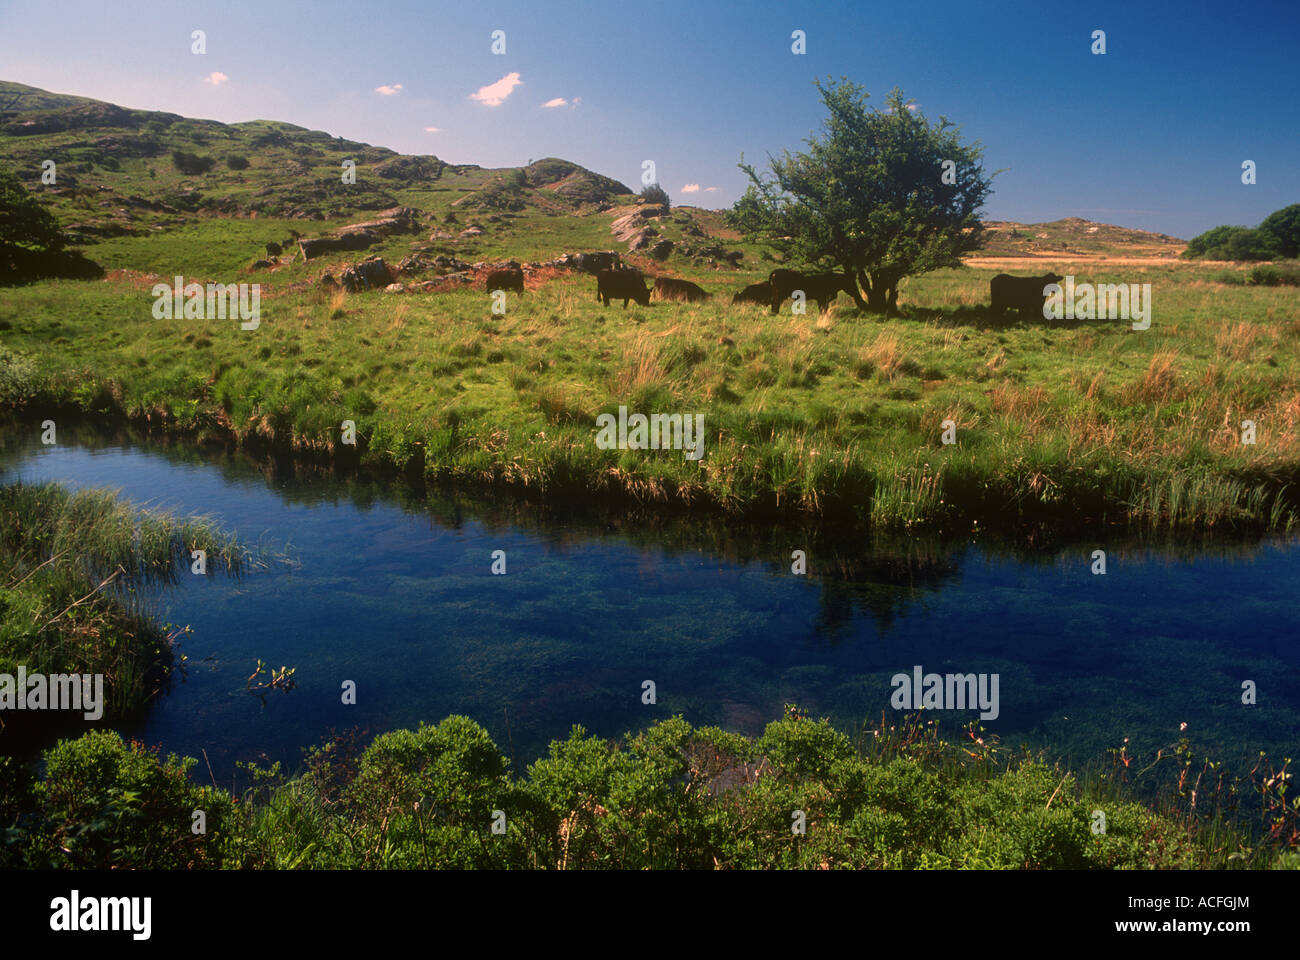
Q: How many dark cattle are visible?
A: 6